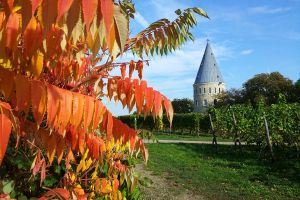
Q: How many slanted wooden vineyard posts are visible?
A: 3